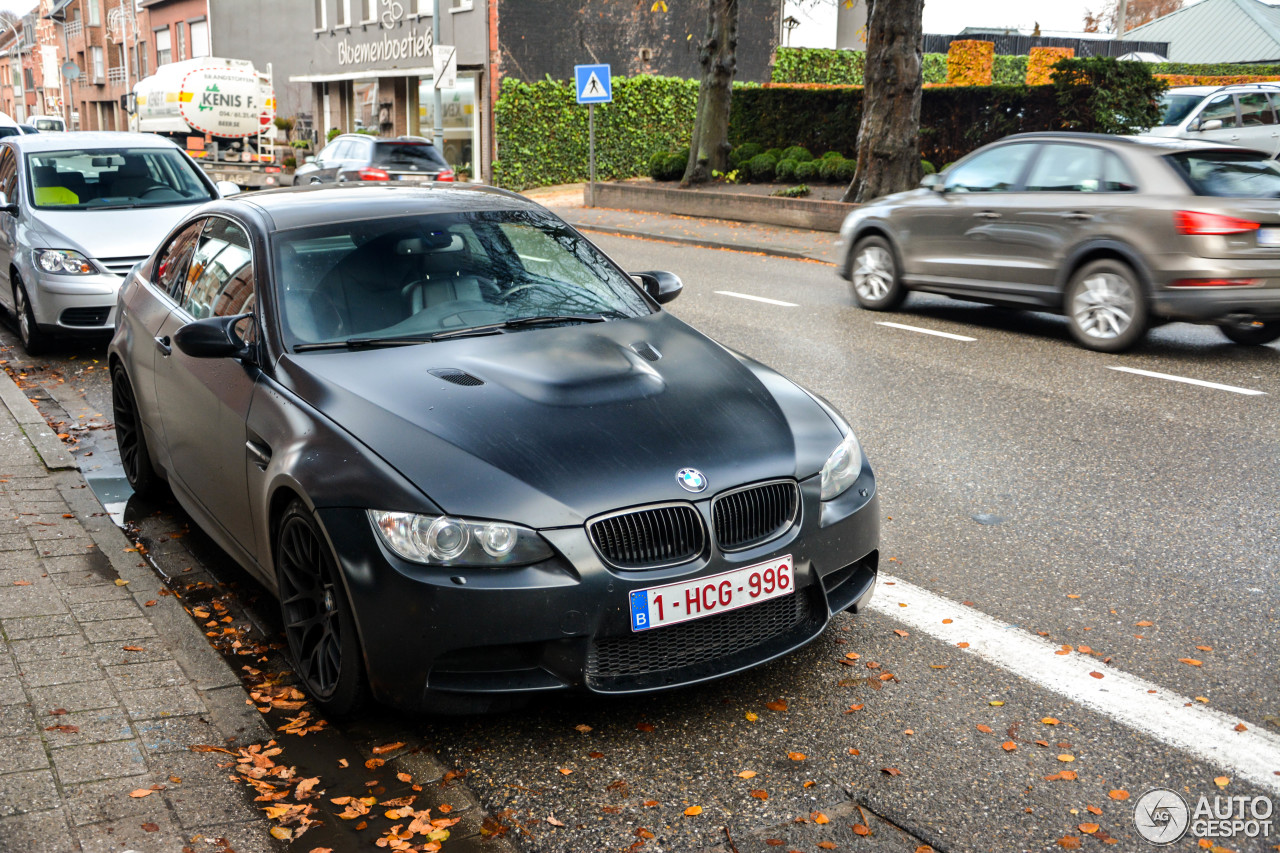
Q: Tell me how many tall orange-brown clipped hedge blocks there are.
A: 2